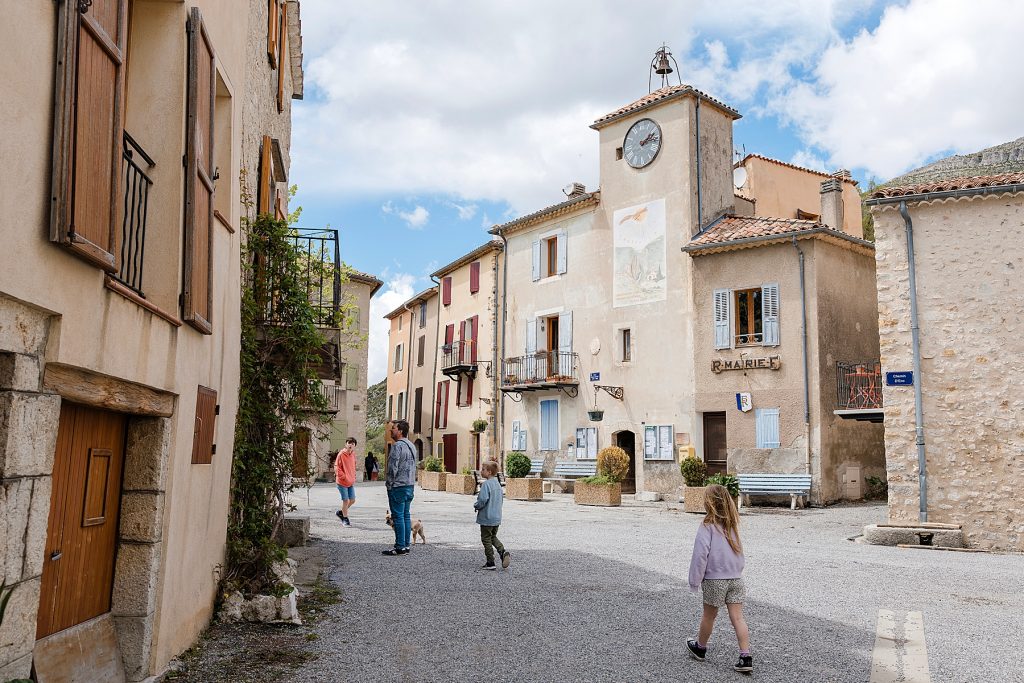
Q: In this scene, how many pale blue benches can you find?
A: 3